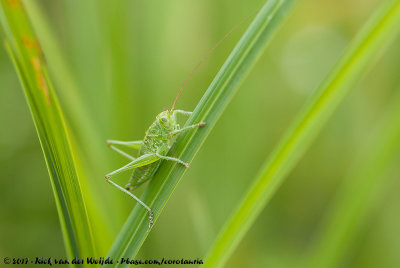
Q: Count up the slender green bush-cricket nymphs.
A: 1